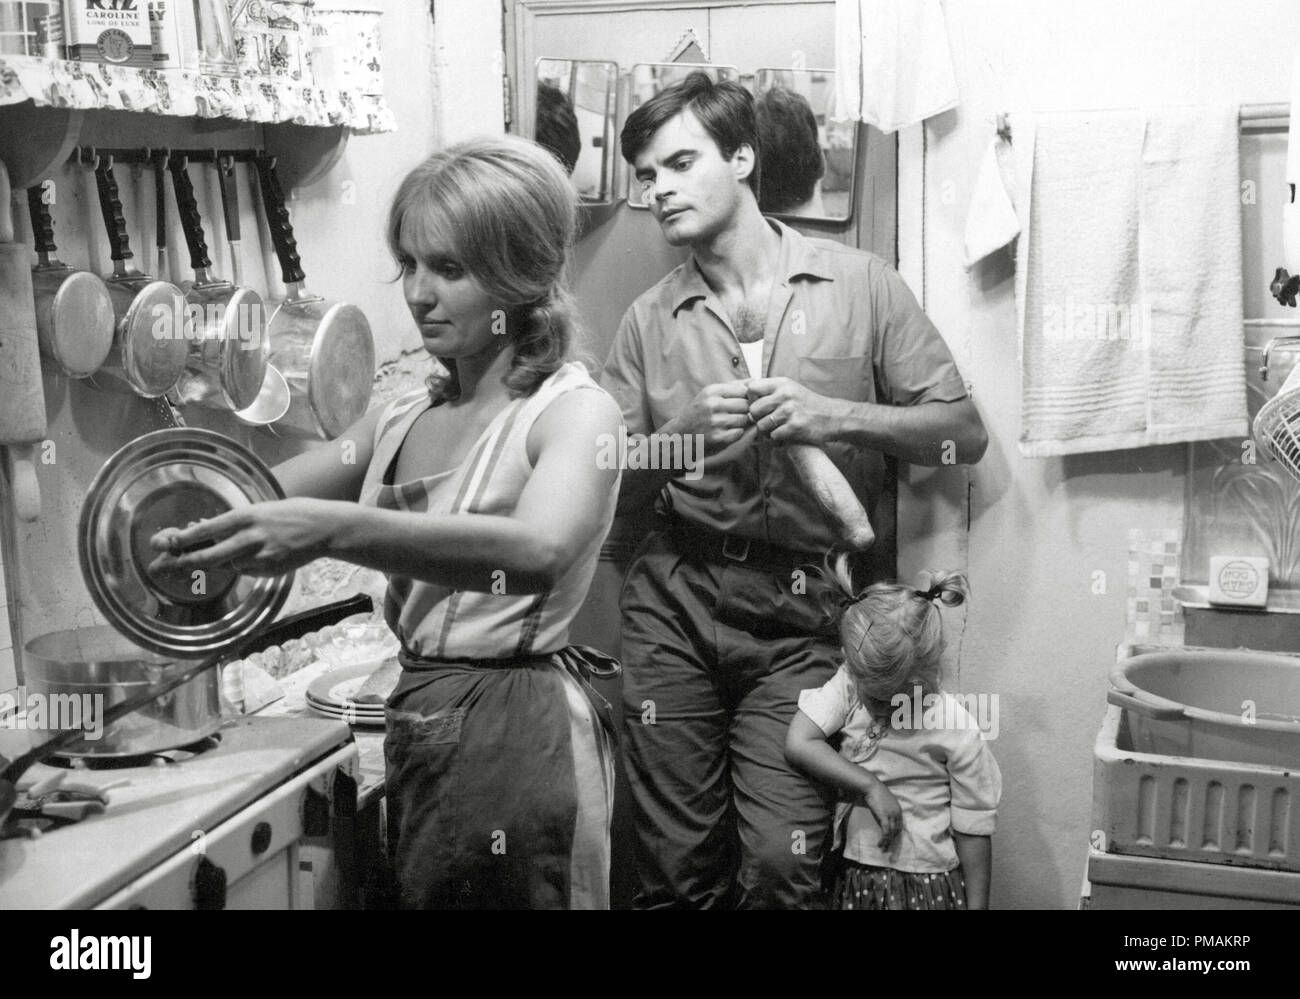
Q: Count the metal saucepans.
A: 5